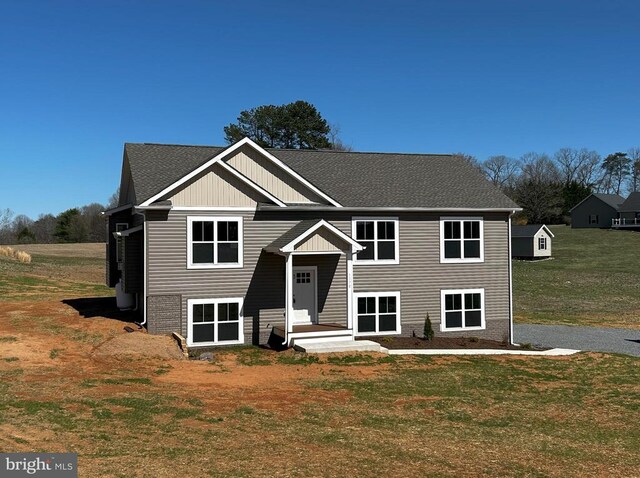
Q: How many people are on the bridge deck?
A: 0